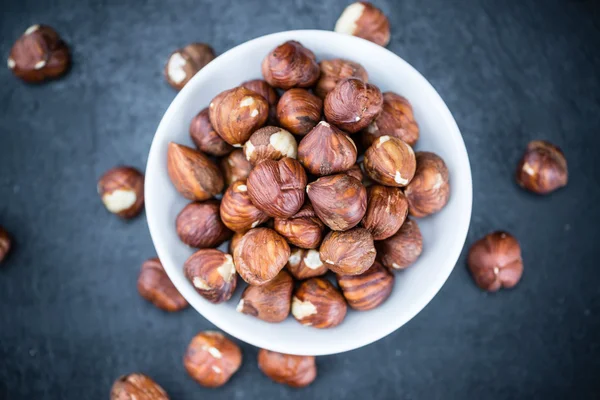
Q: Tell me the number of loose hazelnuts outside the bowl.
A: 11